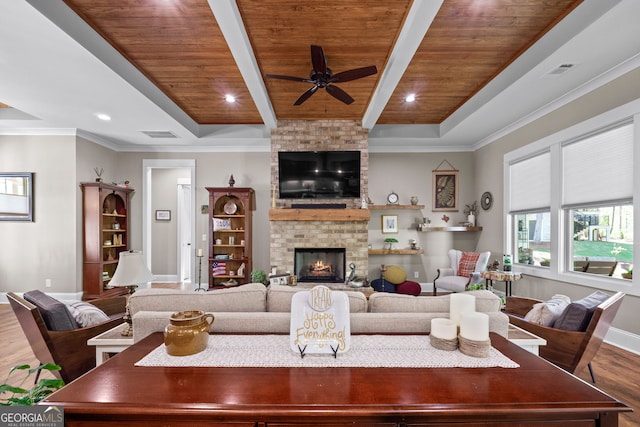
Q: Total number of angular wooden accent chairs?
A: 2